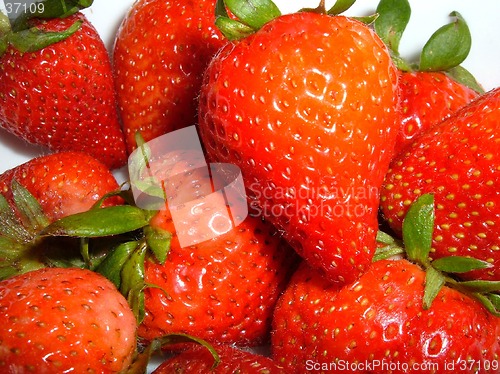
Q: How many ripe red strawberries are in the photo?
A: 10